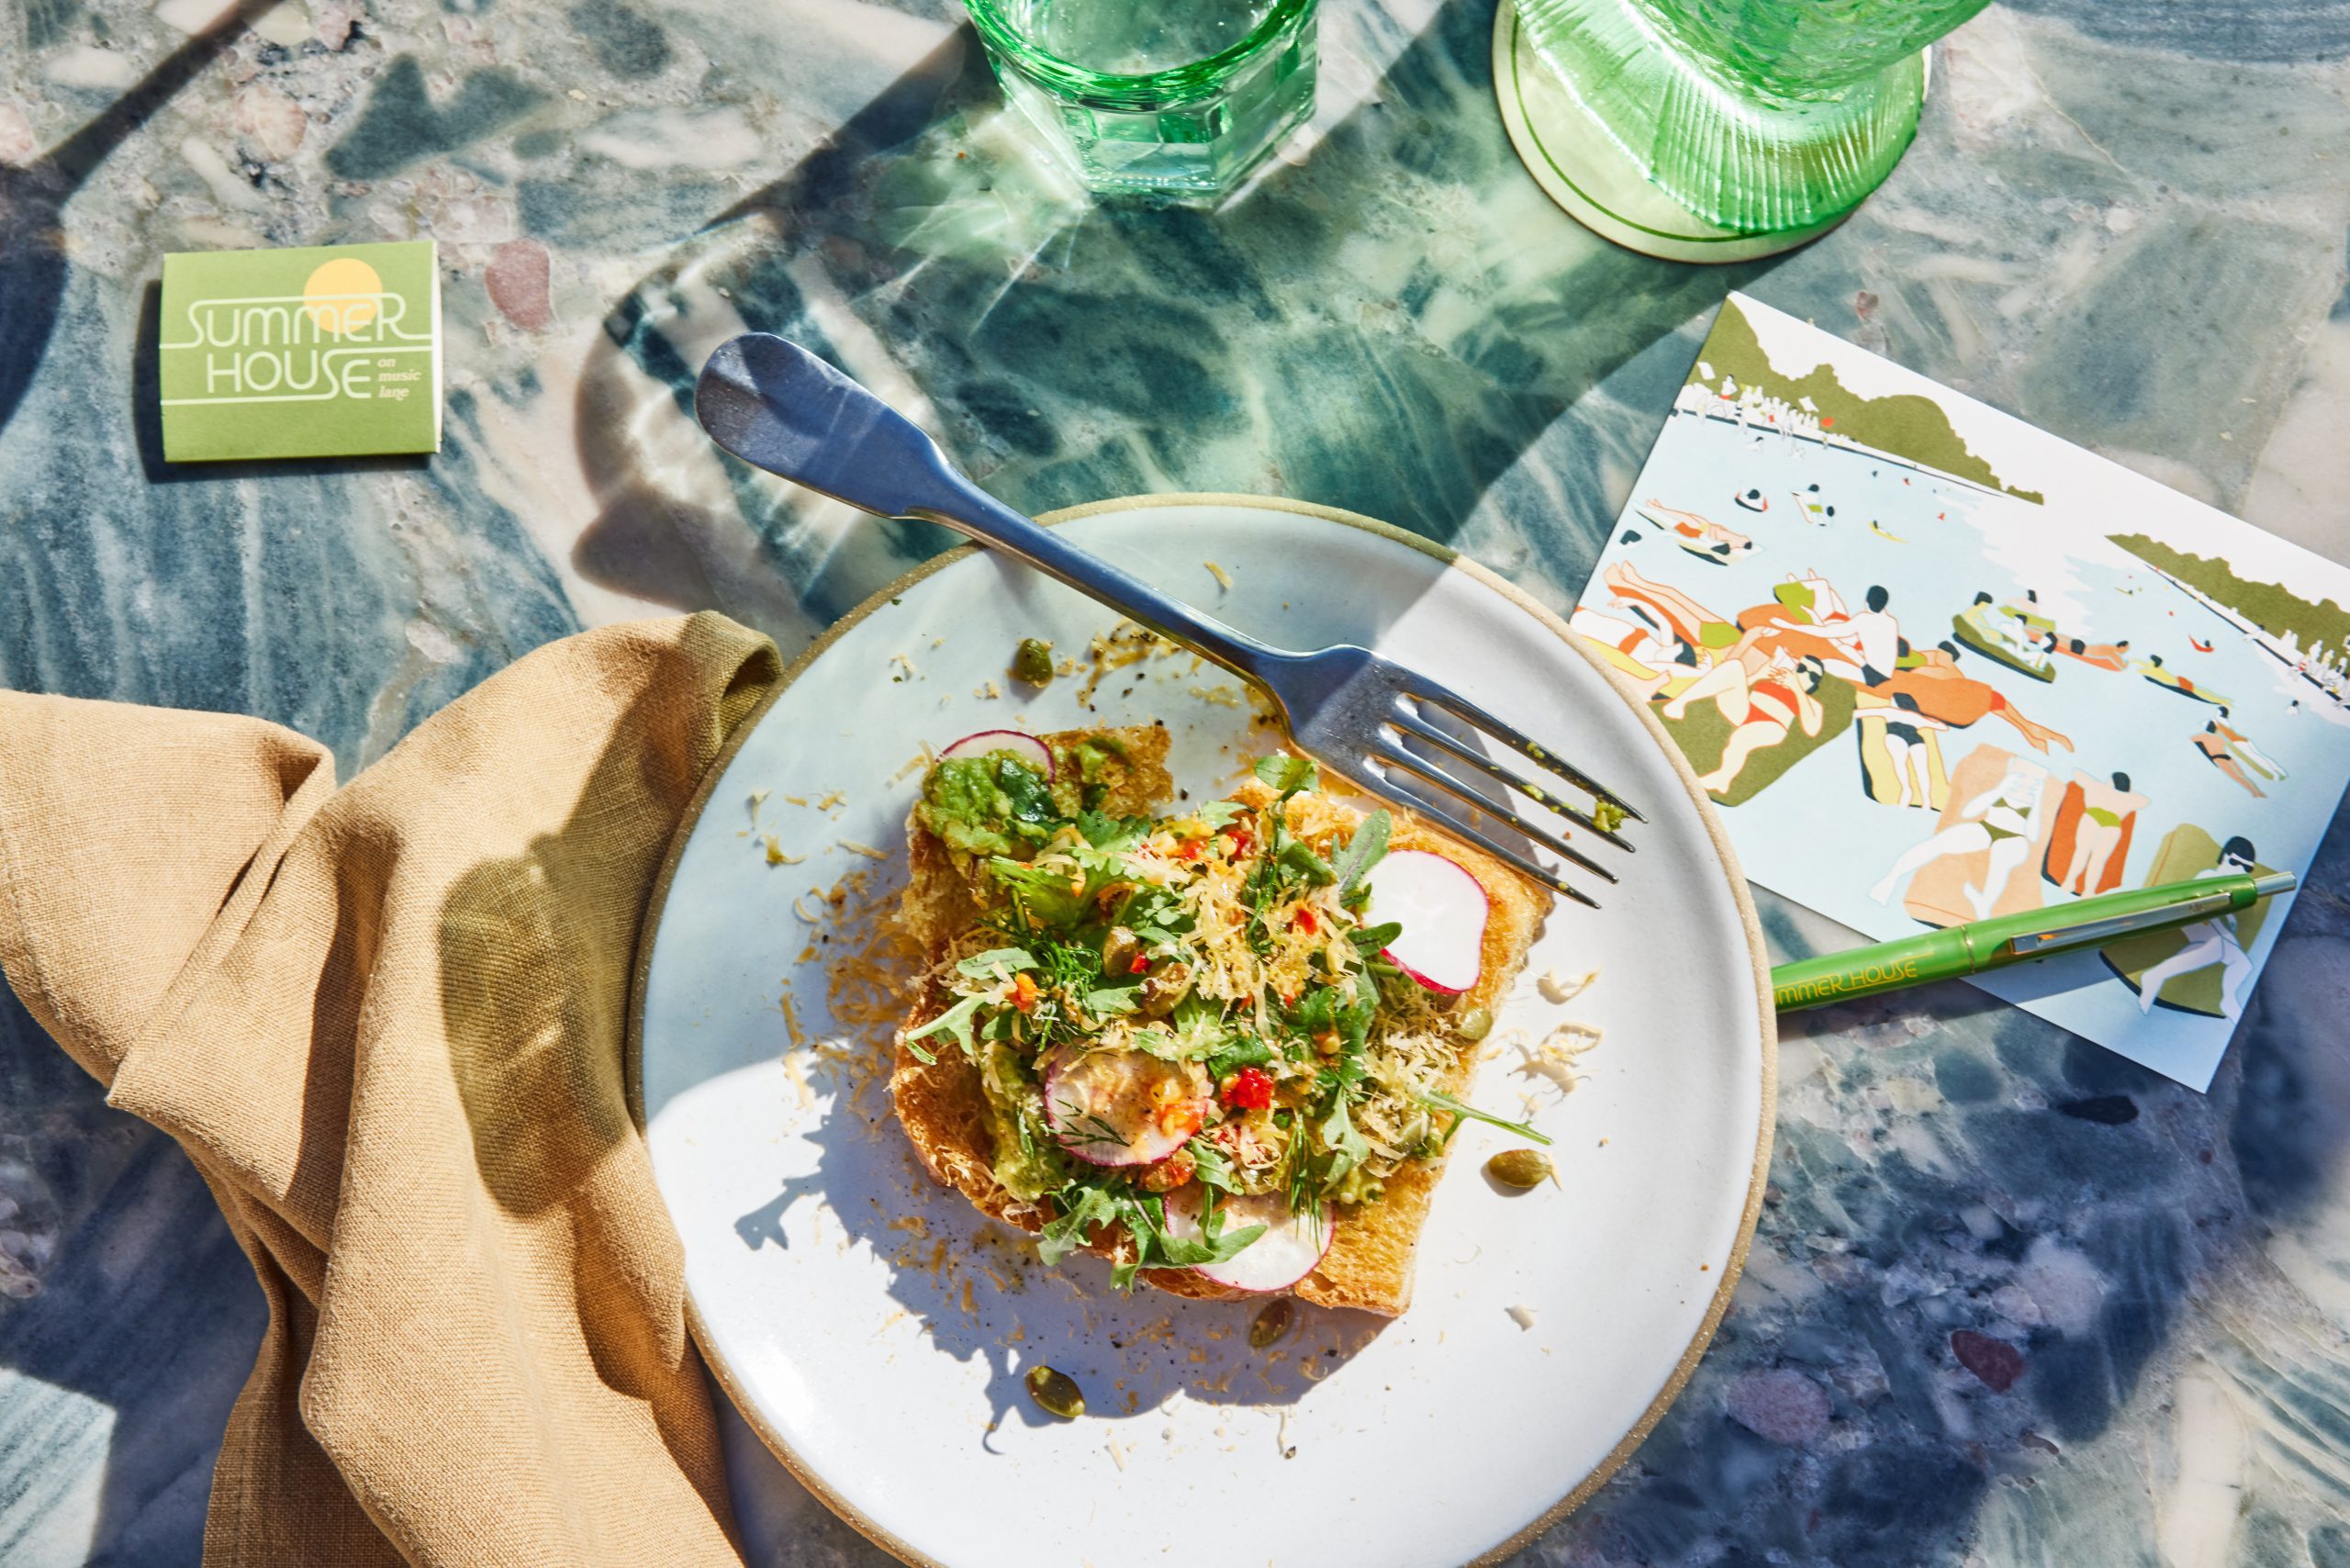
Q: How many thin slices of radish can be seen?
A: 4